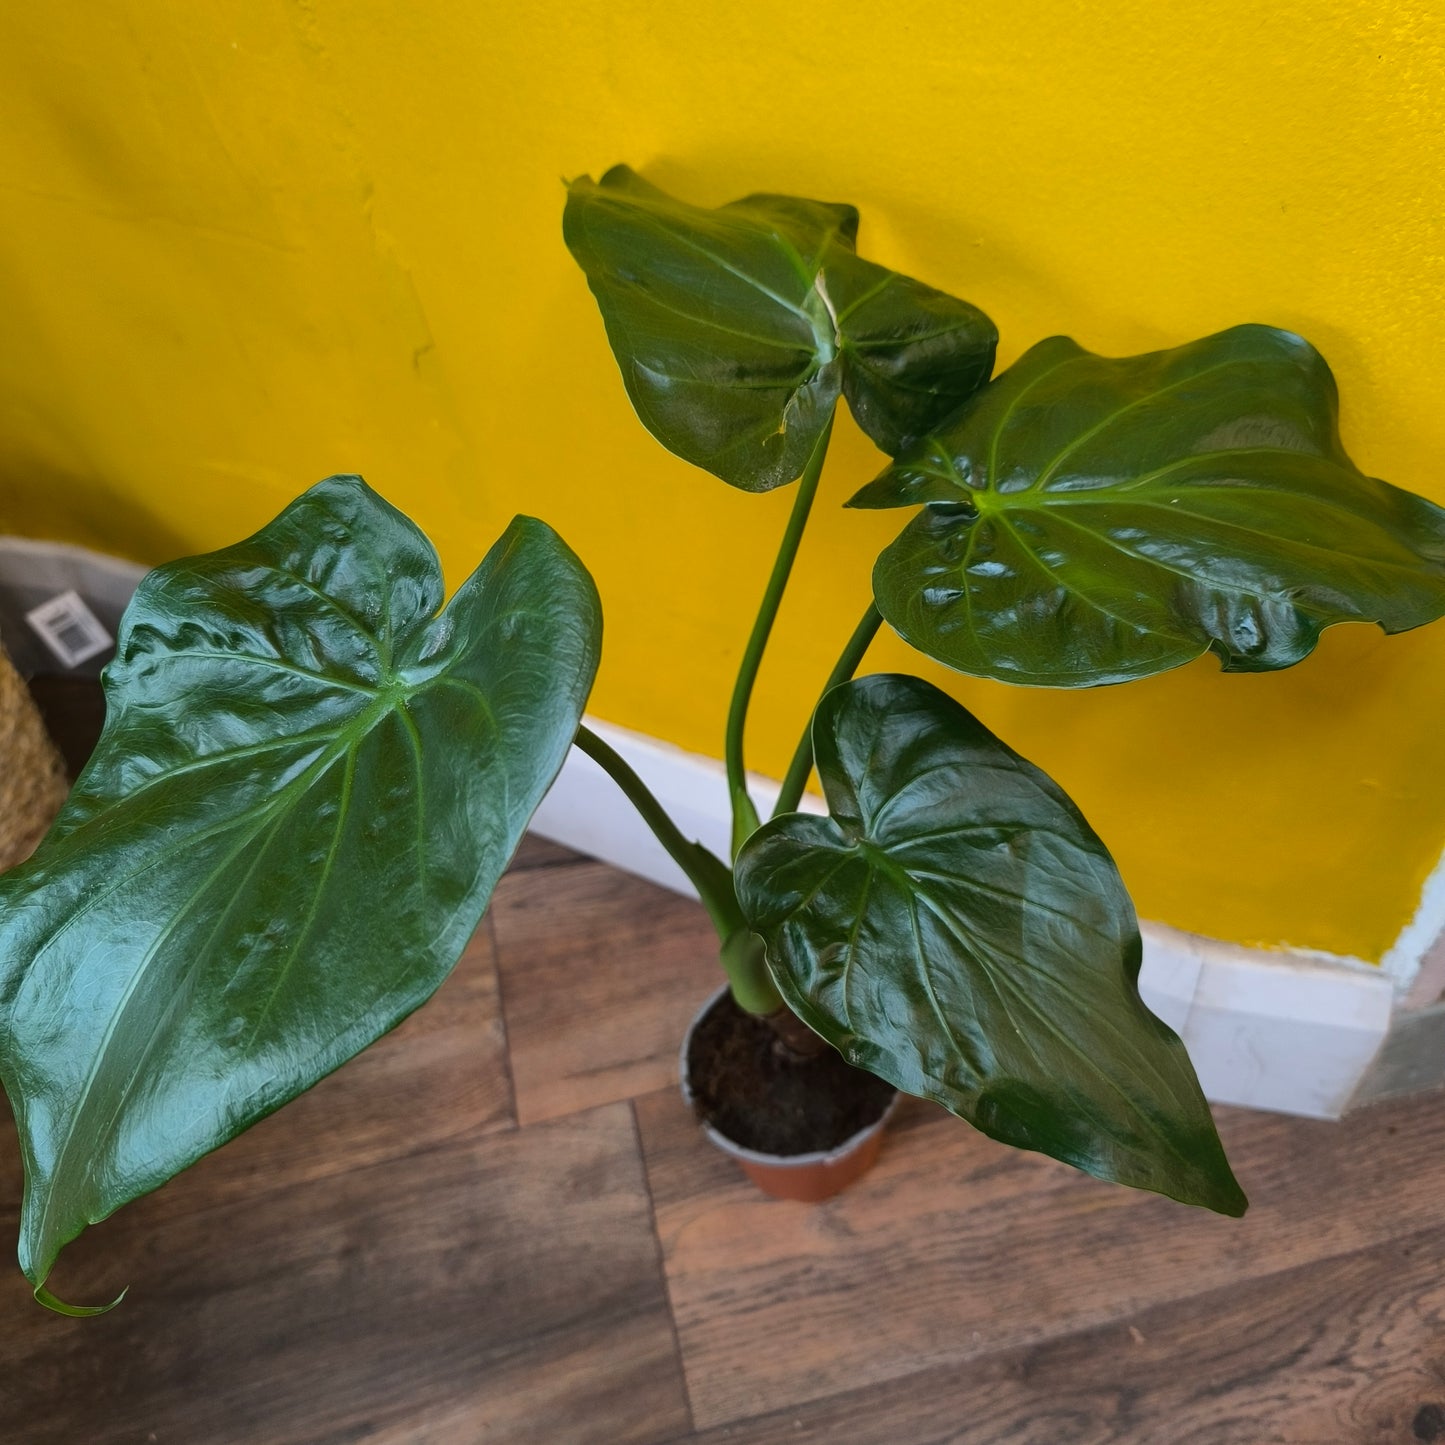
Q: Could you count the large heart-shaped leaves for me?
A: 4